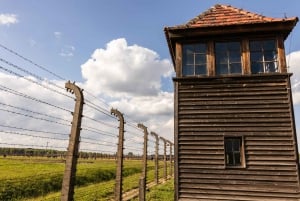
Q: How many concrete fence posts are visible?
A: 6